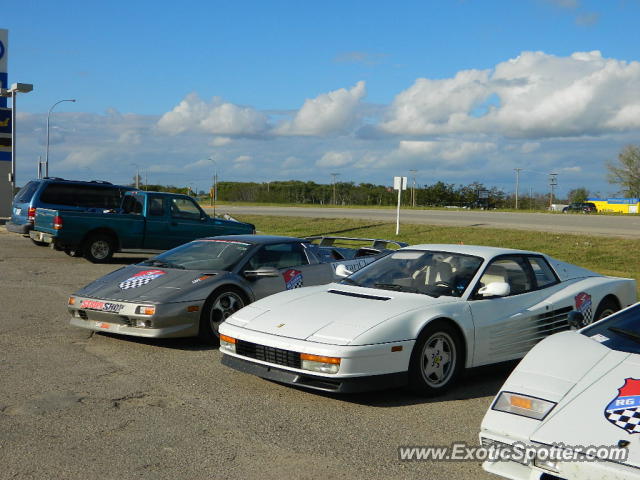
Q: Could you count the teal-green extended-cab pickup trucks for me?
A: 1